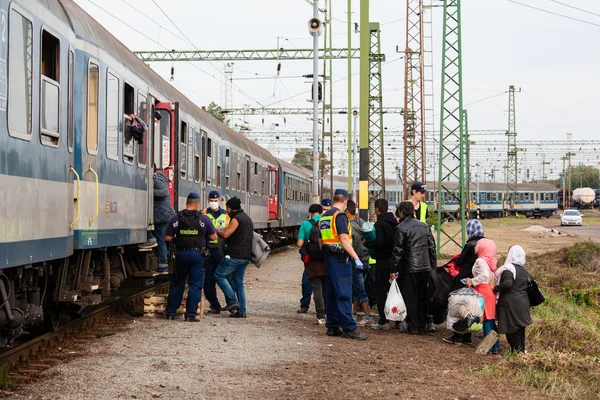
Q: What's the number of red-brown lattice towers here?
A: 1